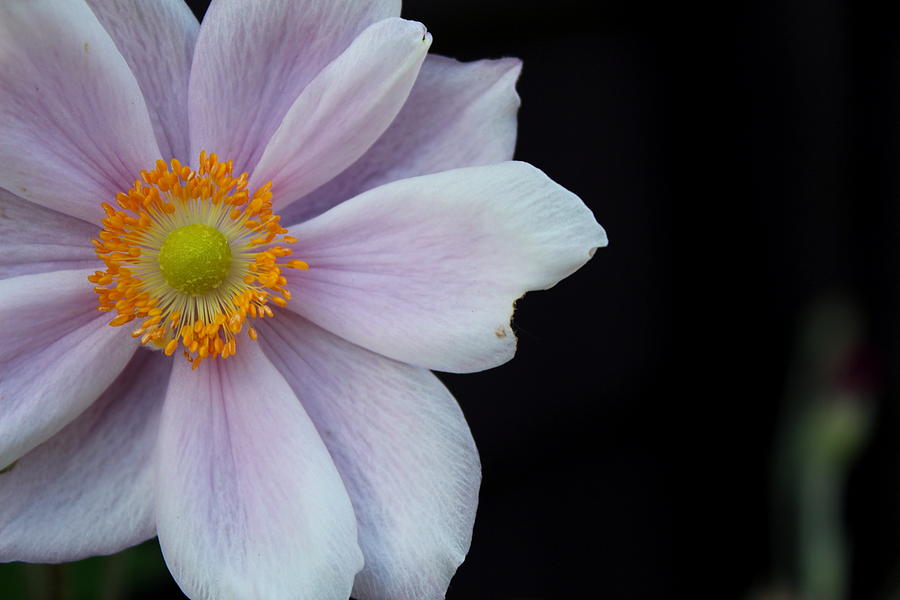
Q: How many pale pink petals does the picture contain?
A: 11